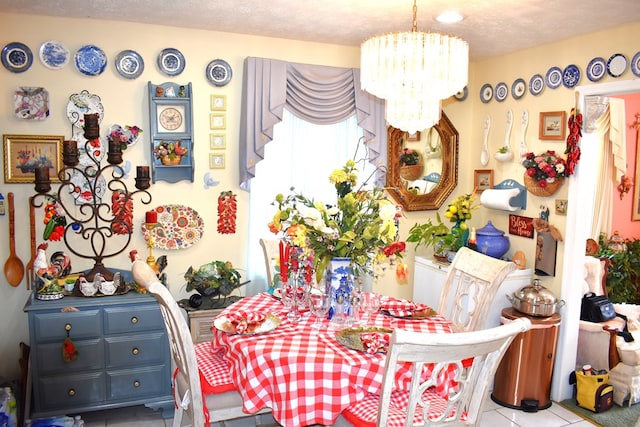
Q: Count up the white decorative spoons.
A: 3